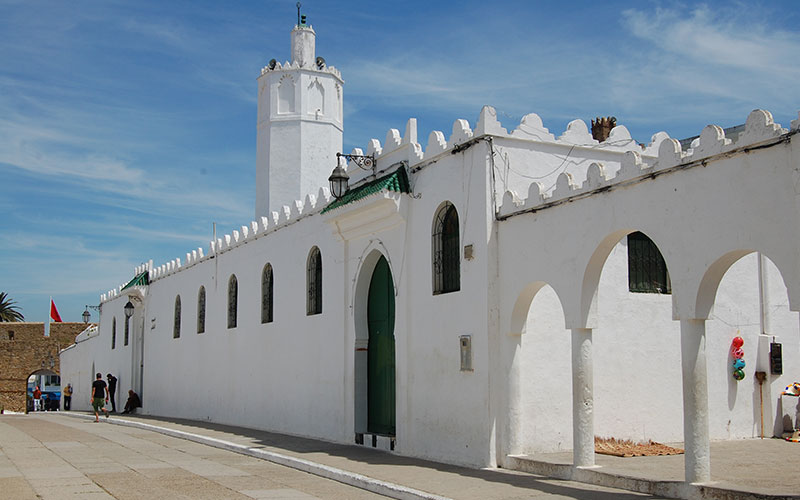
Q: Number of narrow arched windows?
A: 8